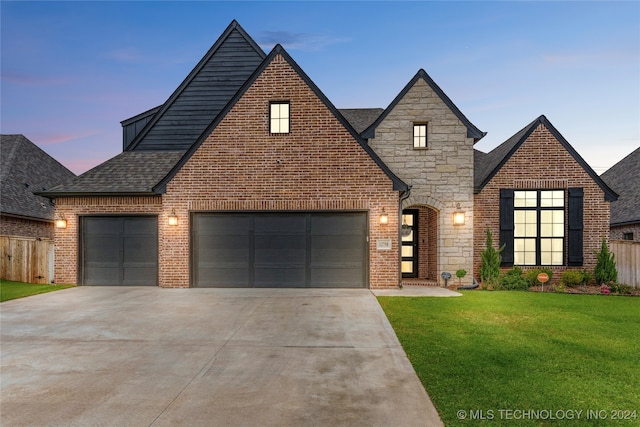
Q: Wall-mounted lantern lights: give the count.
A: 4